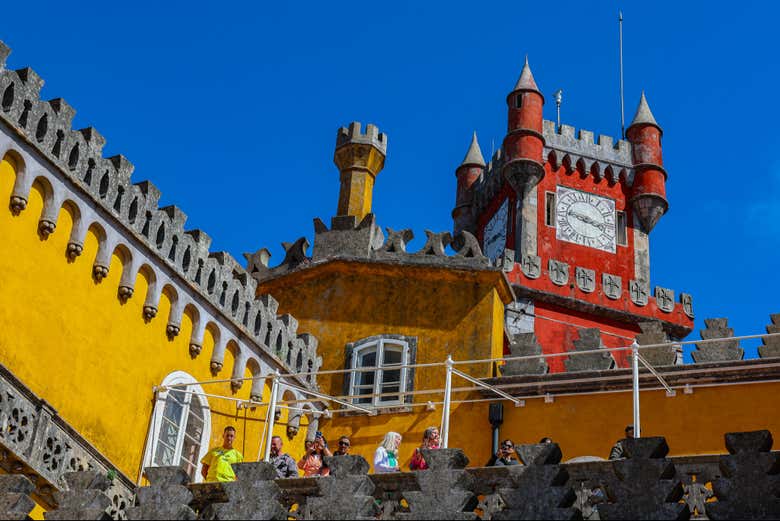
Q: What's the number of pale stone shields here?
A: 8